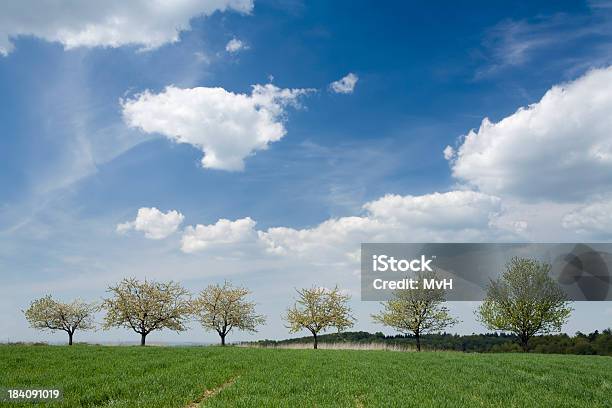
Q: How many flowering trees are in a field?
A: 6